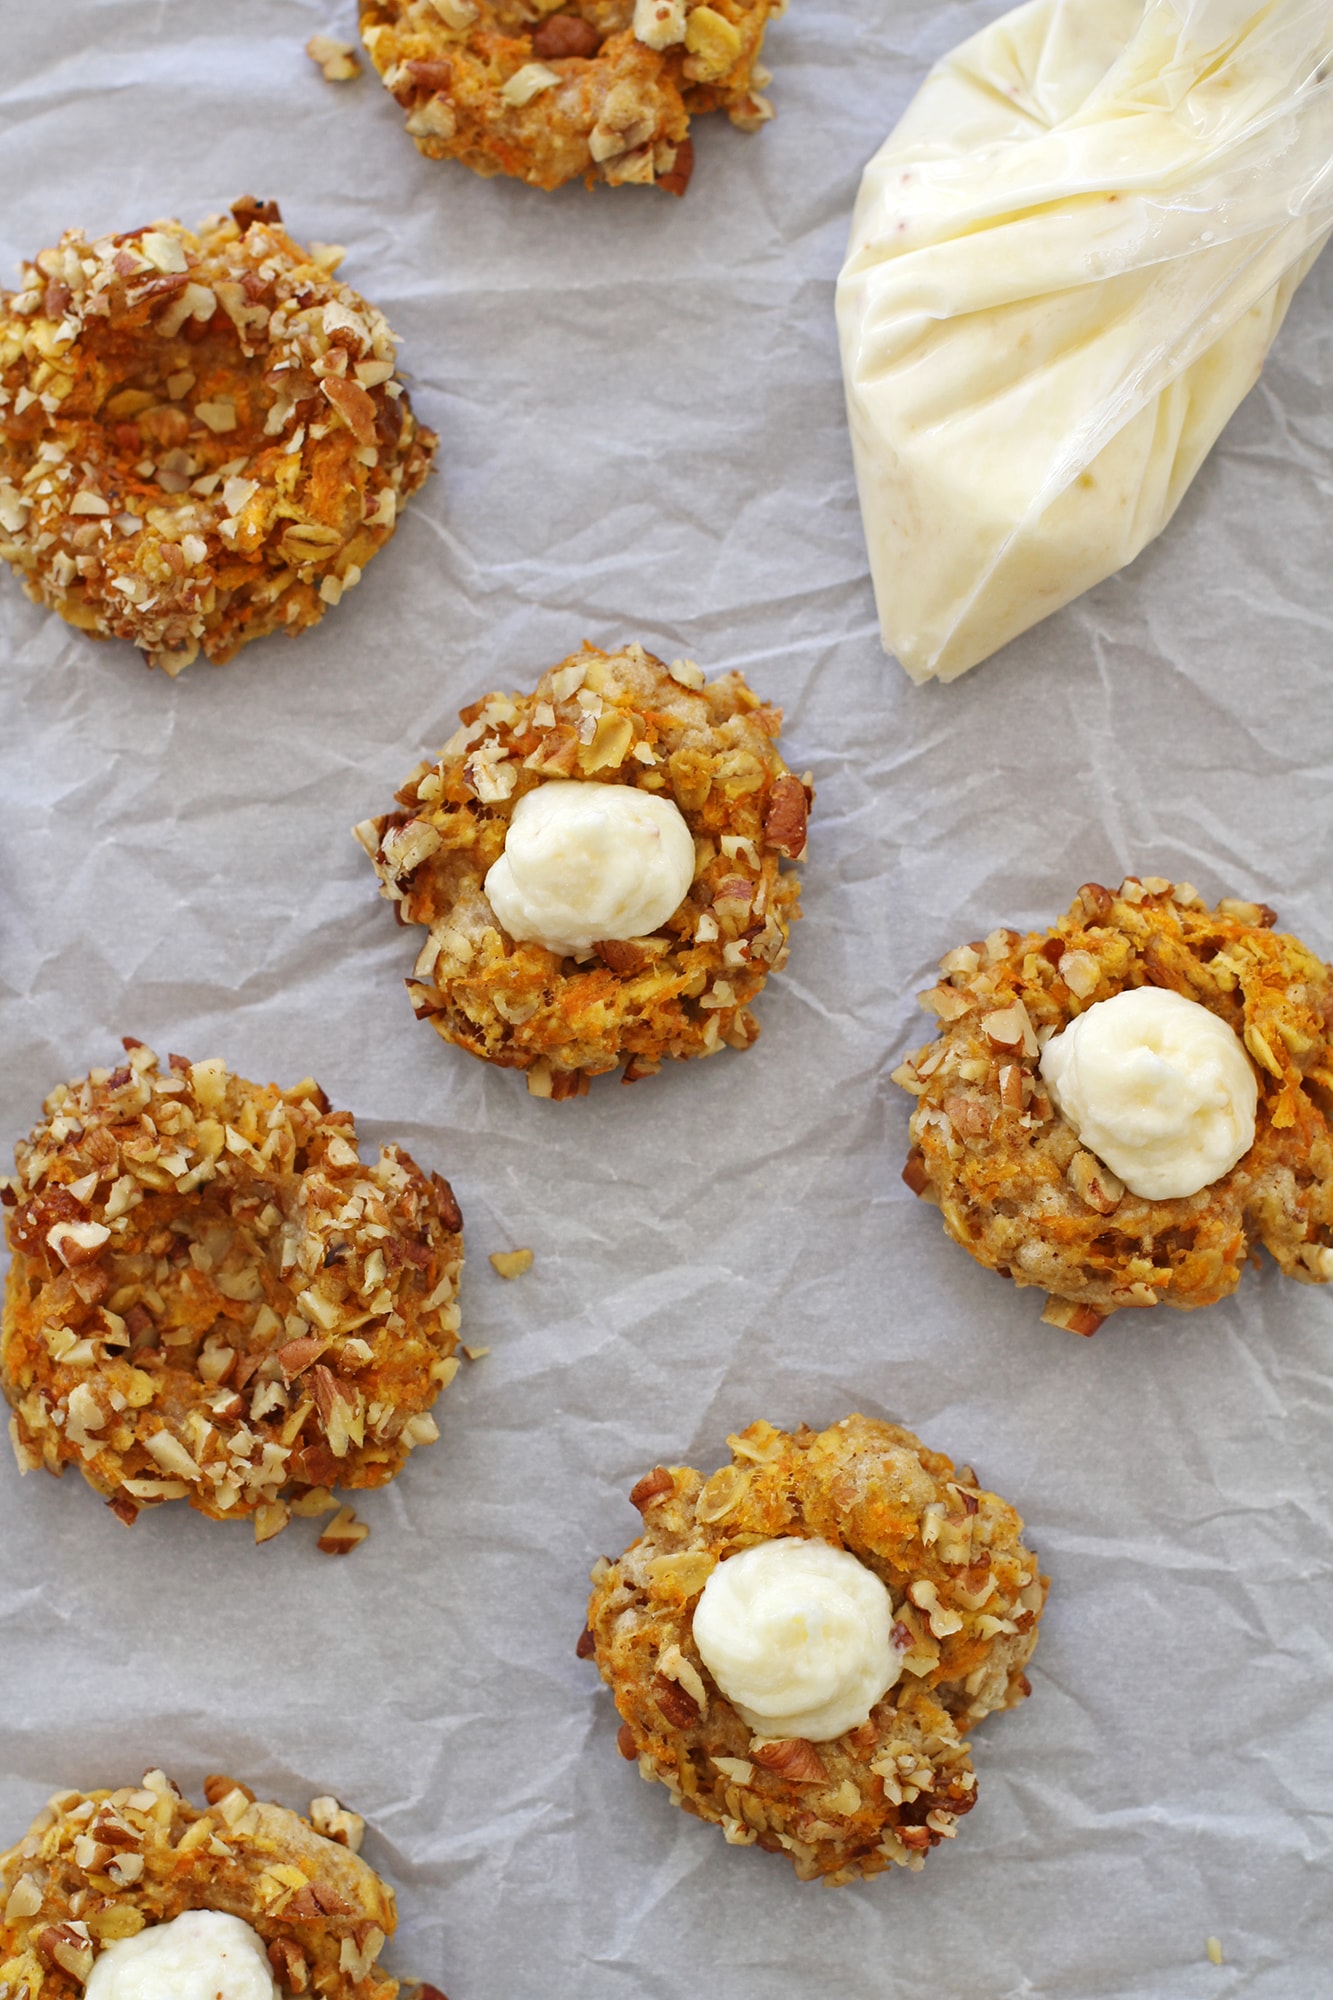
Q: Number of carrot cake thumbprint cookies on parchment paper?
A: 7